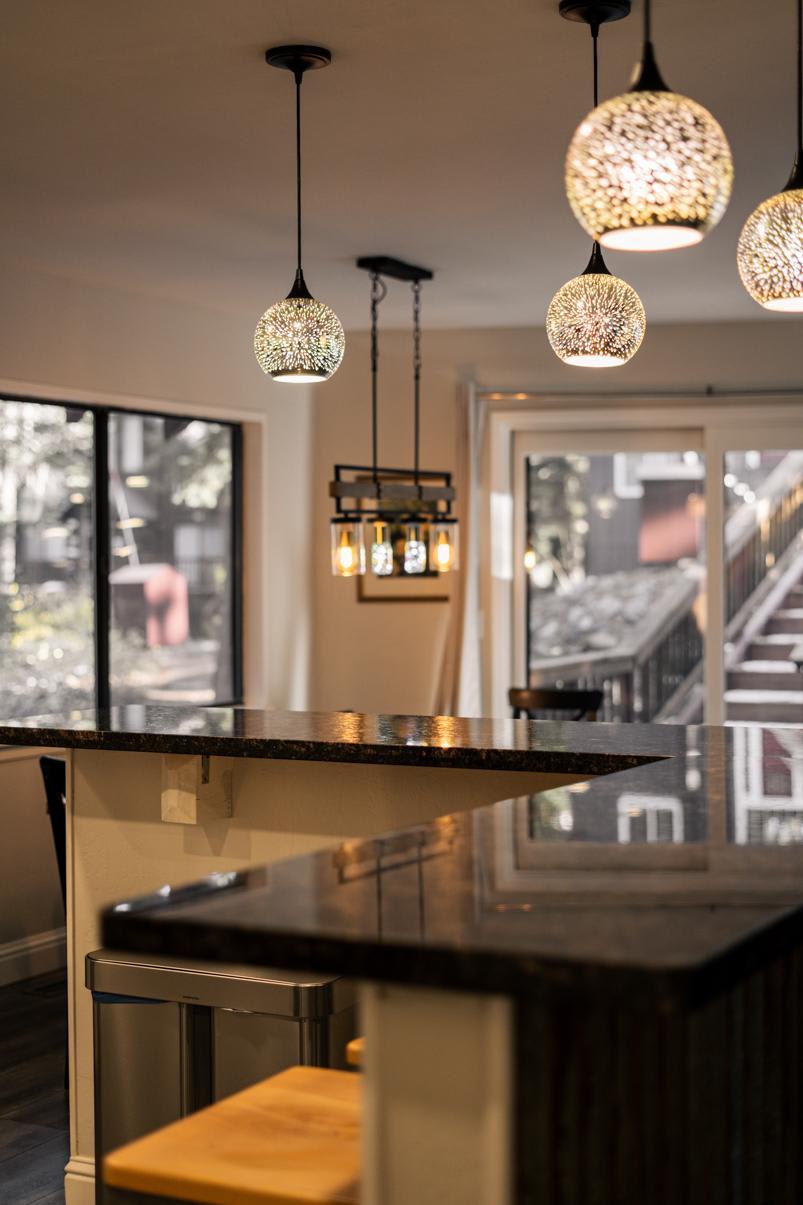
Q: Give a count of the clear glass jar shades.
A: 4